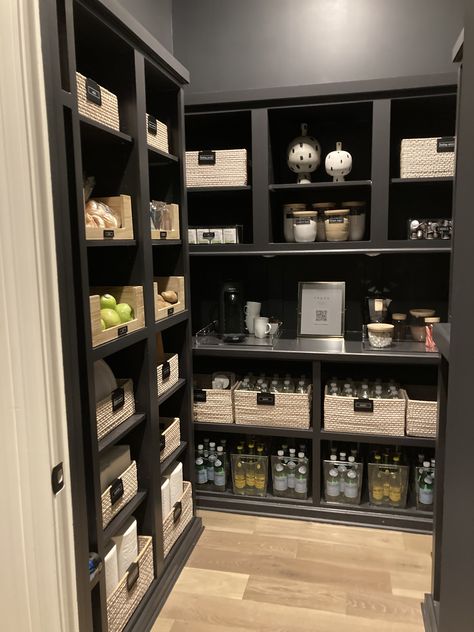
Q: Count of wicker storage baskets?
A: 14